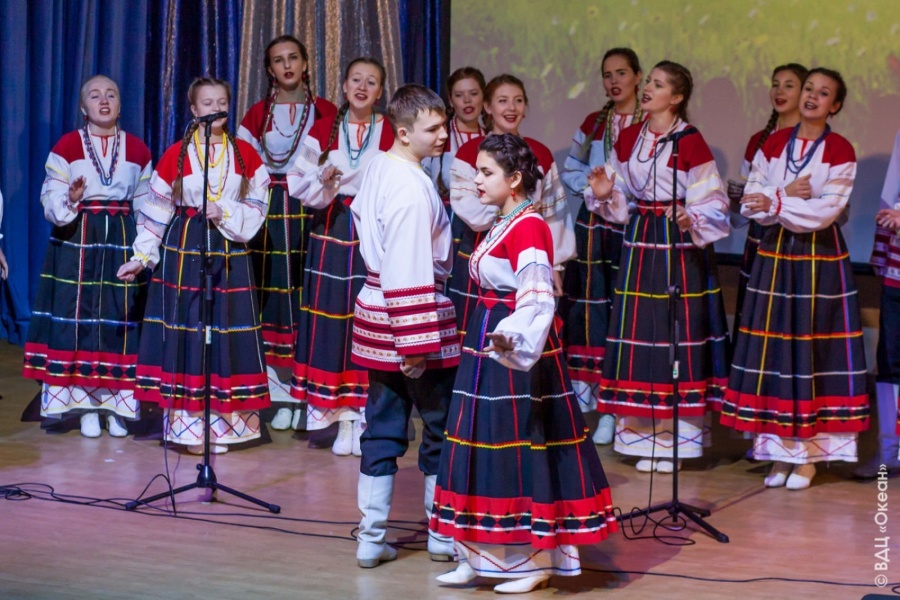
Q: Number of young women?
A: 11